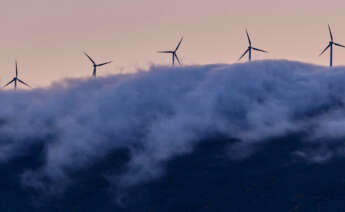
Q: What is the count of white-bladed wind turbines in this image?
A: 5